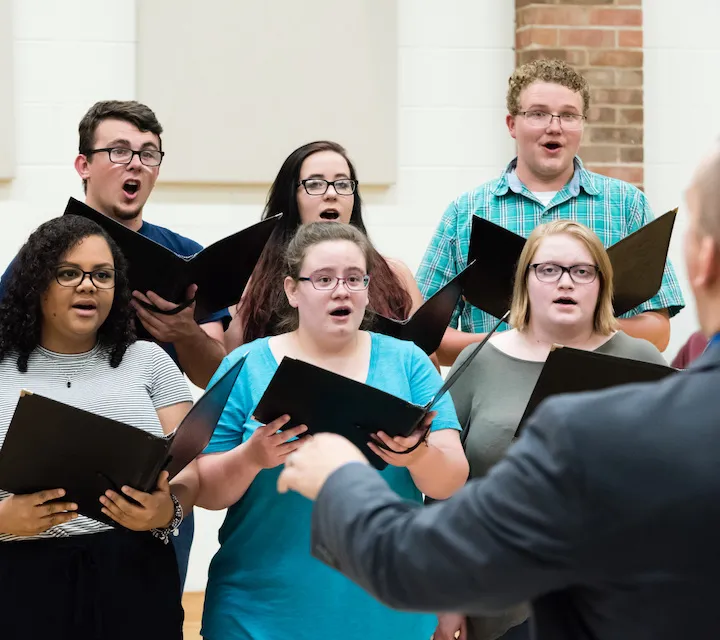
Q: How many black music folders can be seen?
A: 6